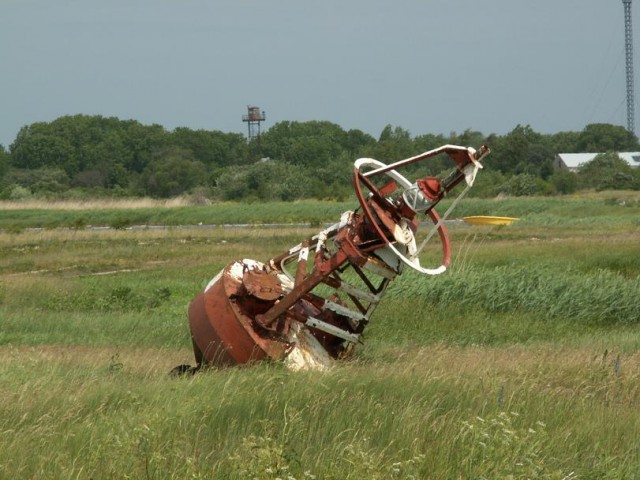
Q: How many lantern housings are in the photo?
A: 1